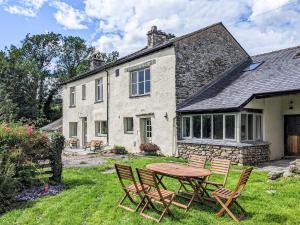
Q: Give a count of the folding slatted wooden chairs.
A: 5